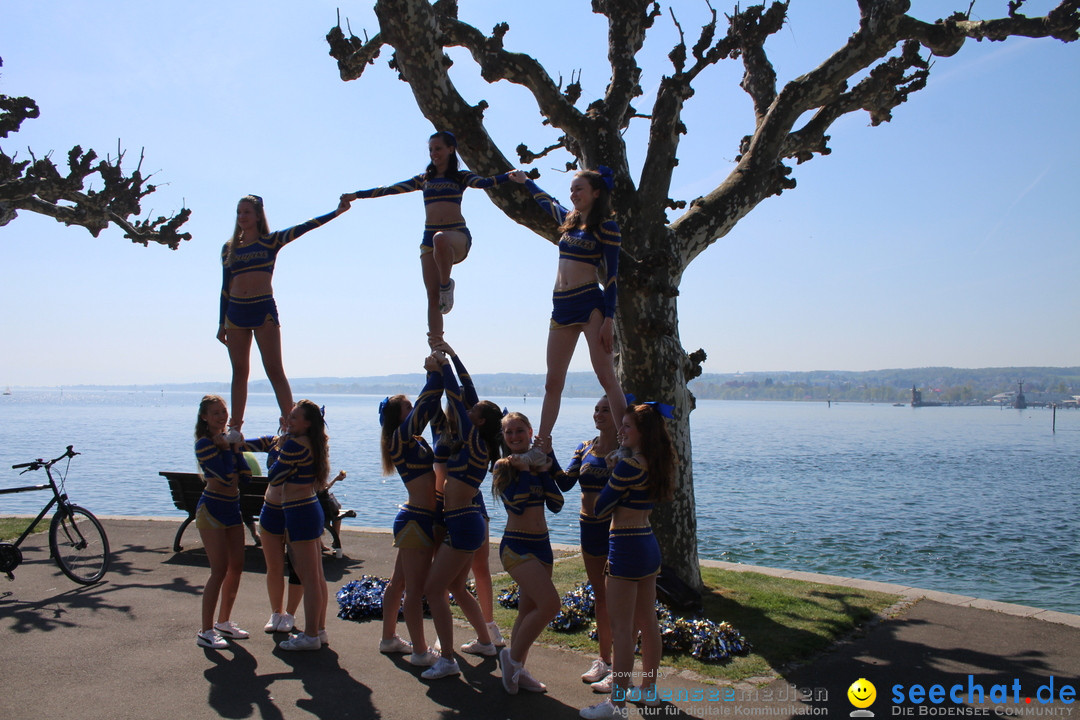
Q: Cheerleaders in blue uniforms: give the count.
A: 12